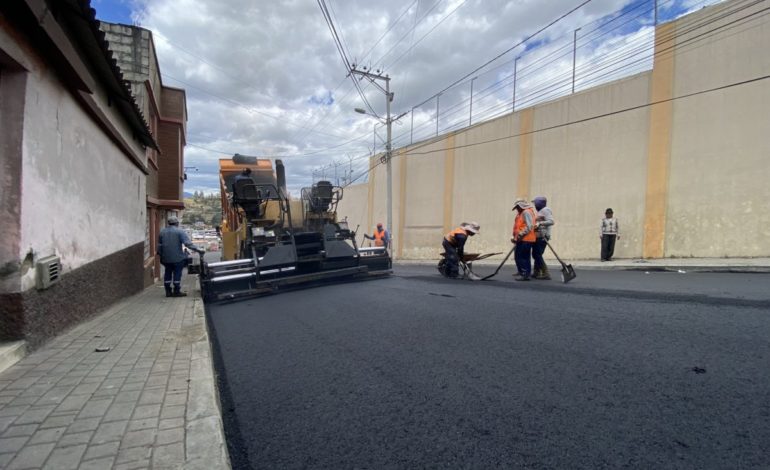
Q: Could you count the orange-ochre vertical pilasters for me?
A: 5